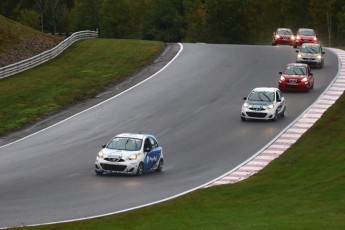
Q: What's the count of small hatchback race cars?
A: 6